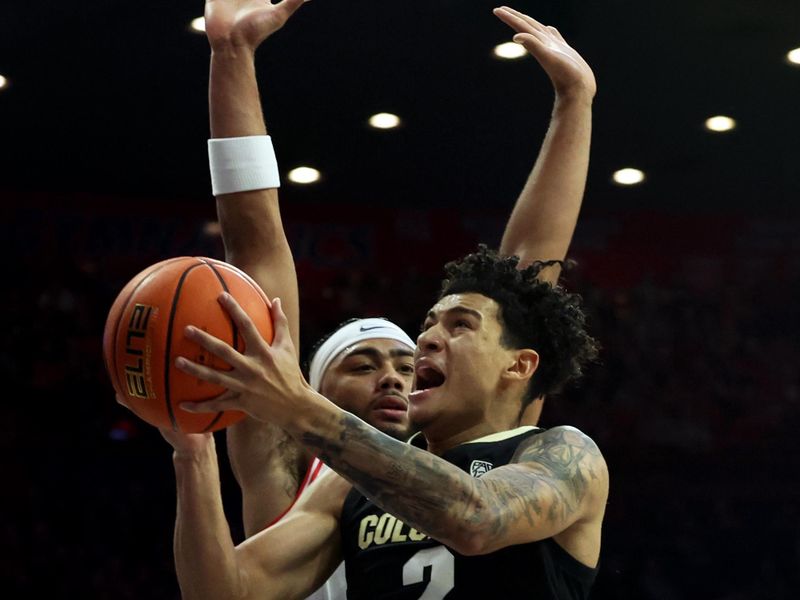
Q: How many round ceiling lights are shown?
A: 8